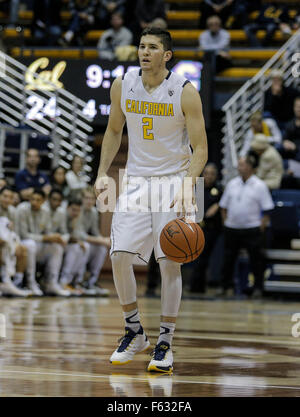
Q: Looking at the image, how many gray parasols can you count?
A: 0